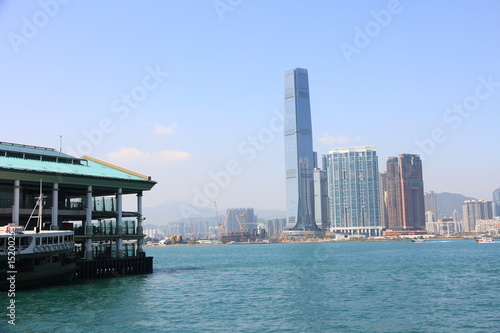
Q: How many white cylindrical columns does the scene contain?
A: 5